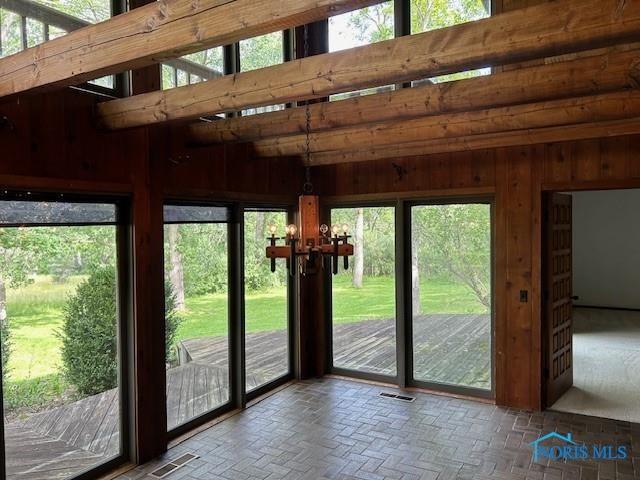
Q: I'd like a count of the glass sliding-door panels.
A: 5